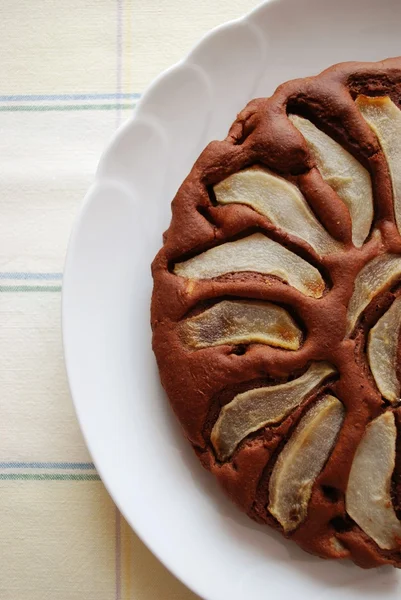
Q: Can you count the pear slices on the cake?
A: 10